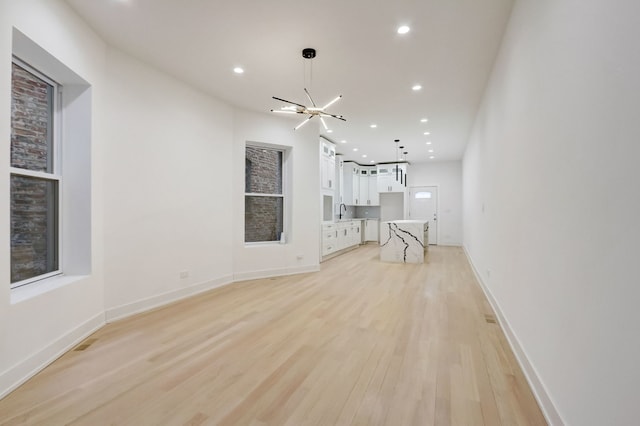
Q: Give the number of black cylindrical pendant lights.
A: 3